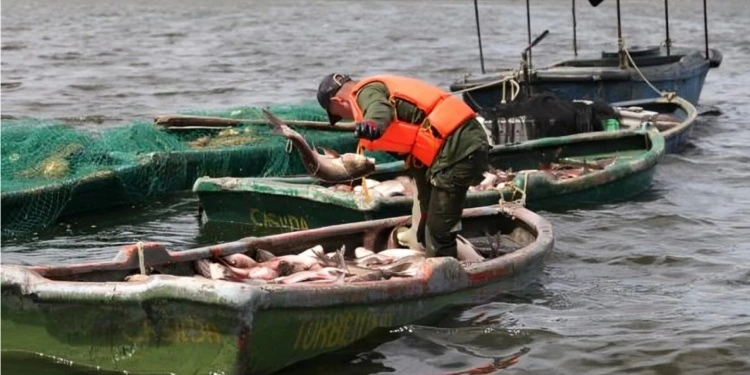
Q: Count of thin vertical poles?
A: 6